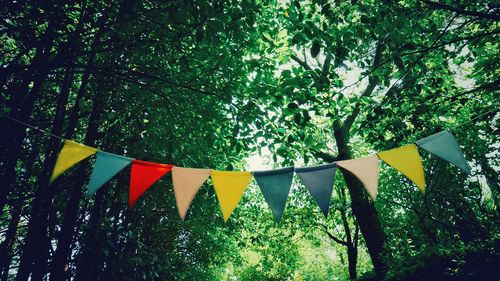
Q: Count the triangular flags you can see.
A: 10